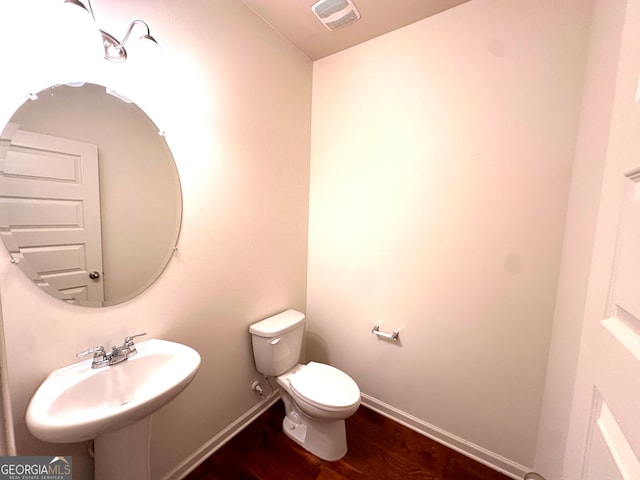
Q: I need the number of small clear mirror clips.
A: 4